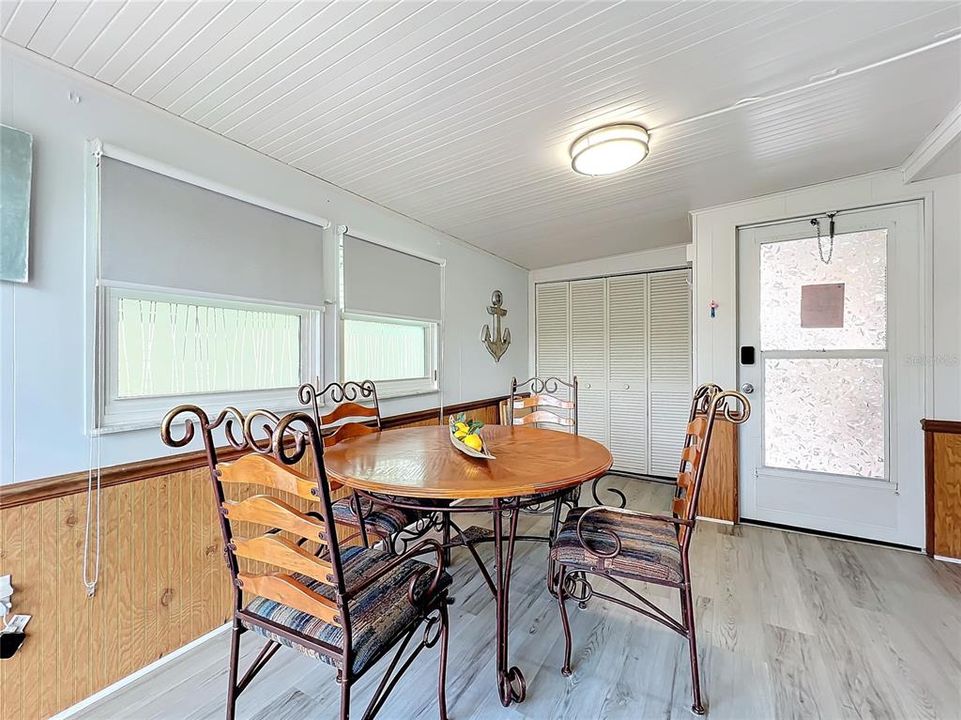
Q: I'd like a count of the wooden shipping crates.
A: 0